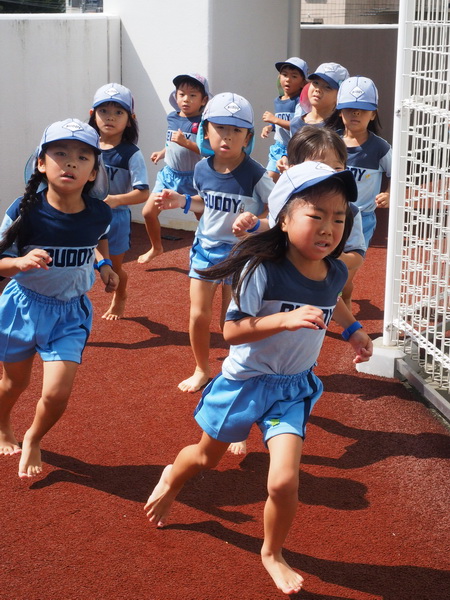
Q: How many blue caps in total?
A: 8